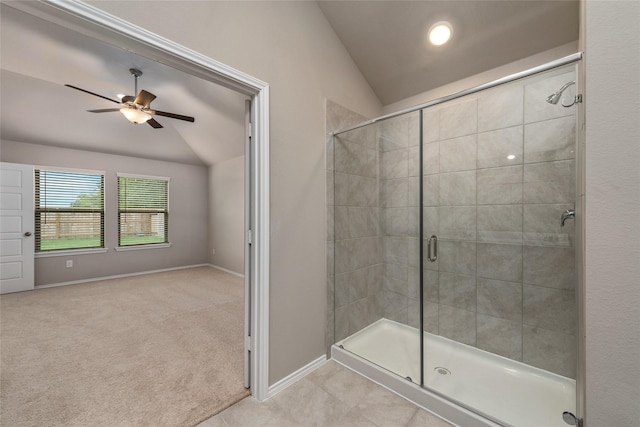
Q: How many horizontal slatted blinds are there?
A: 2